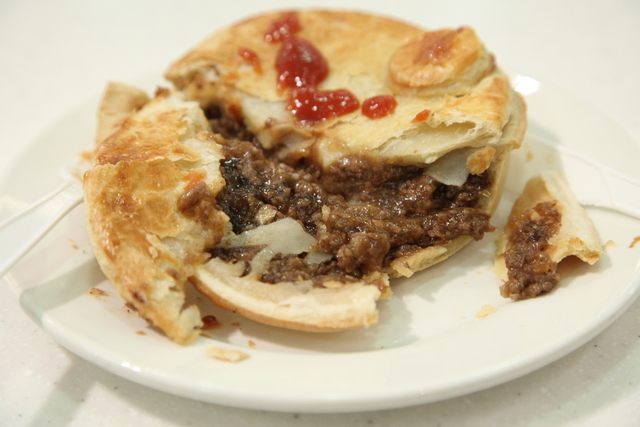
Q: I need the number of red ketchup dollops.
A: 5